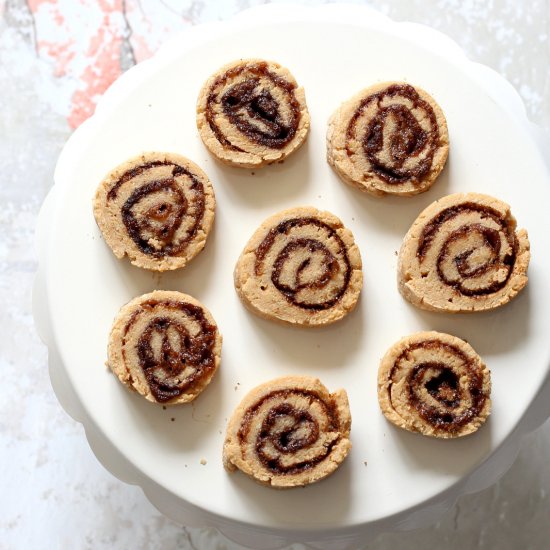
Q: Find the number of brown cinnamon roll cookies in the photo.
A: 8